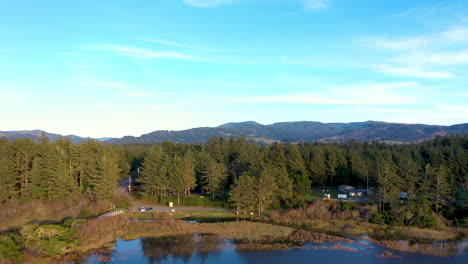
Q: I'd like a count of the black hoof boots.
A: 0